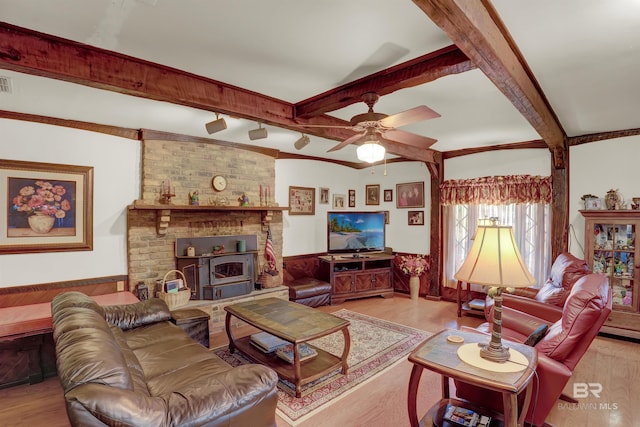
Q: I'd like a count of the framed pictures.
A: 10